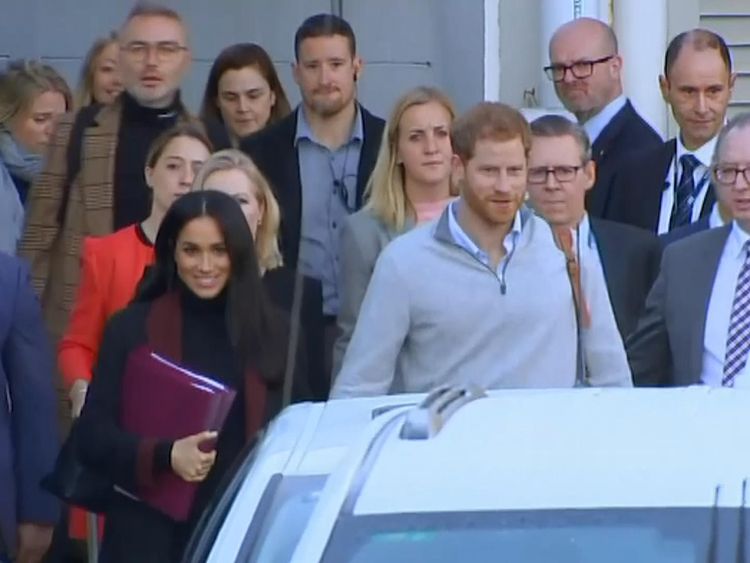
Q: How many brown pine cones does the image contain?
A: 0